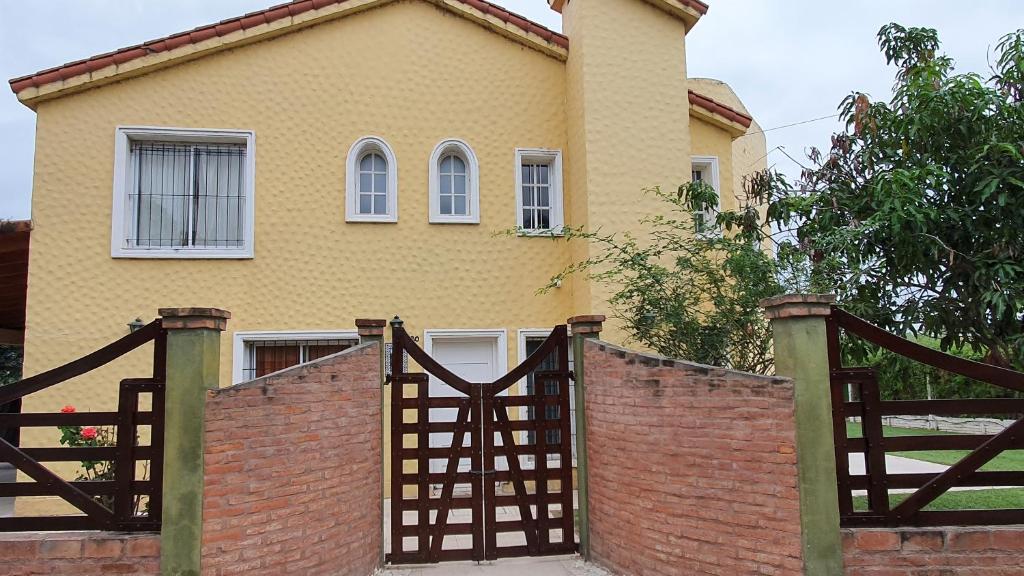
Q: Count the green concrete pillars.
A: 4